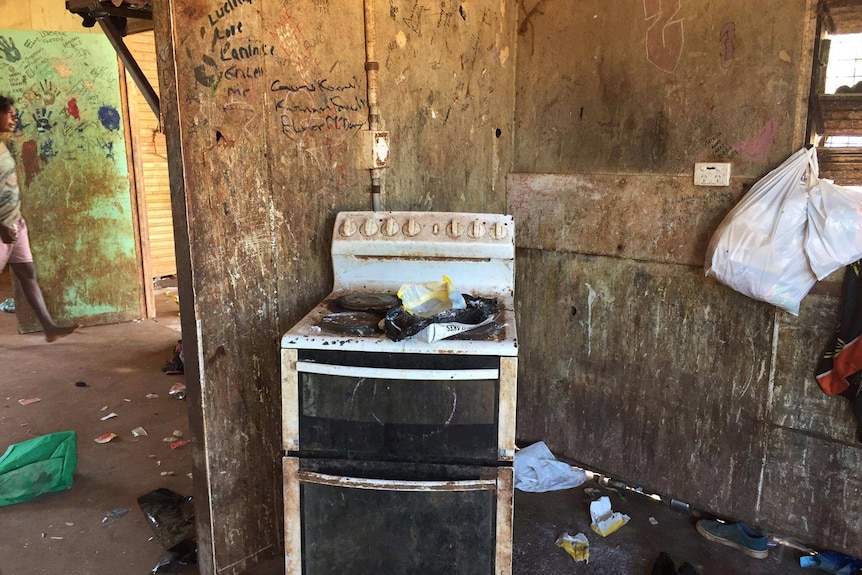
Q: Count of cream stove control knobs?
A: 7